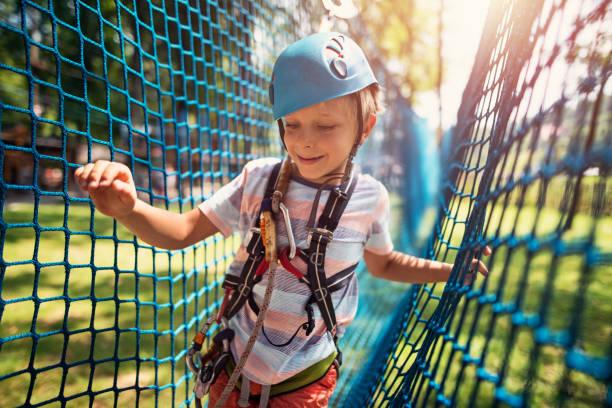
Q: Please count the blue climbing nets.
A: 2